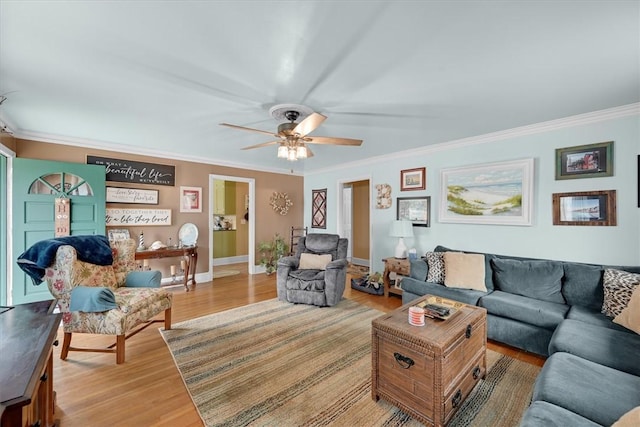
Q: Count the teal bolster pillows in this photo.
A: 2